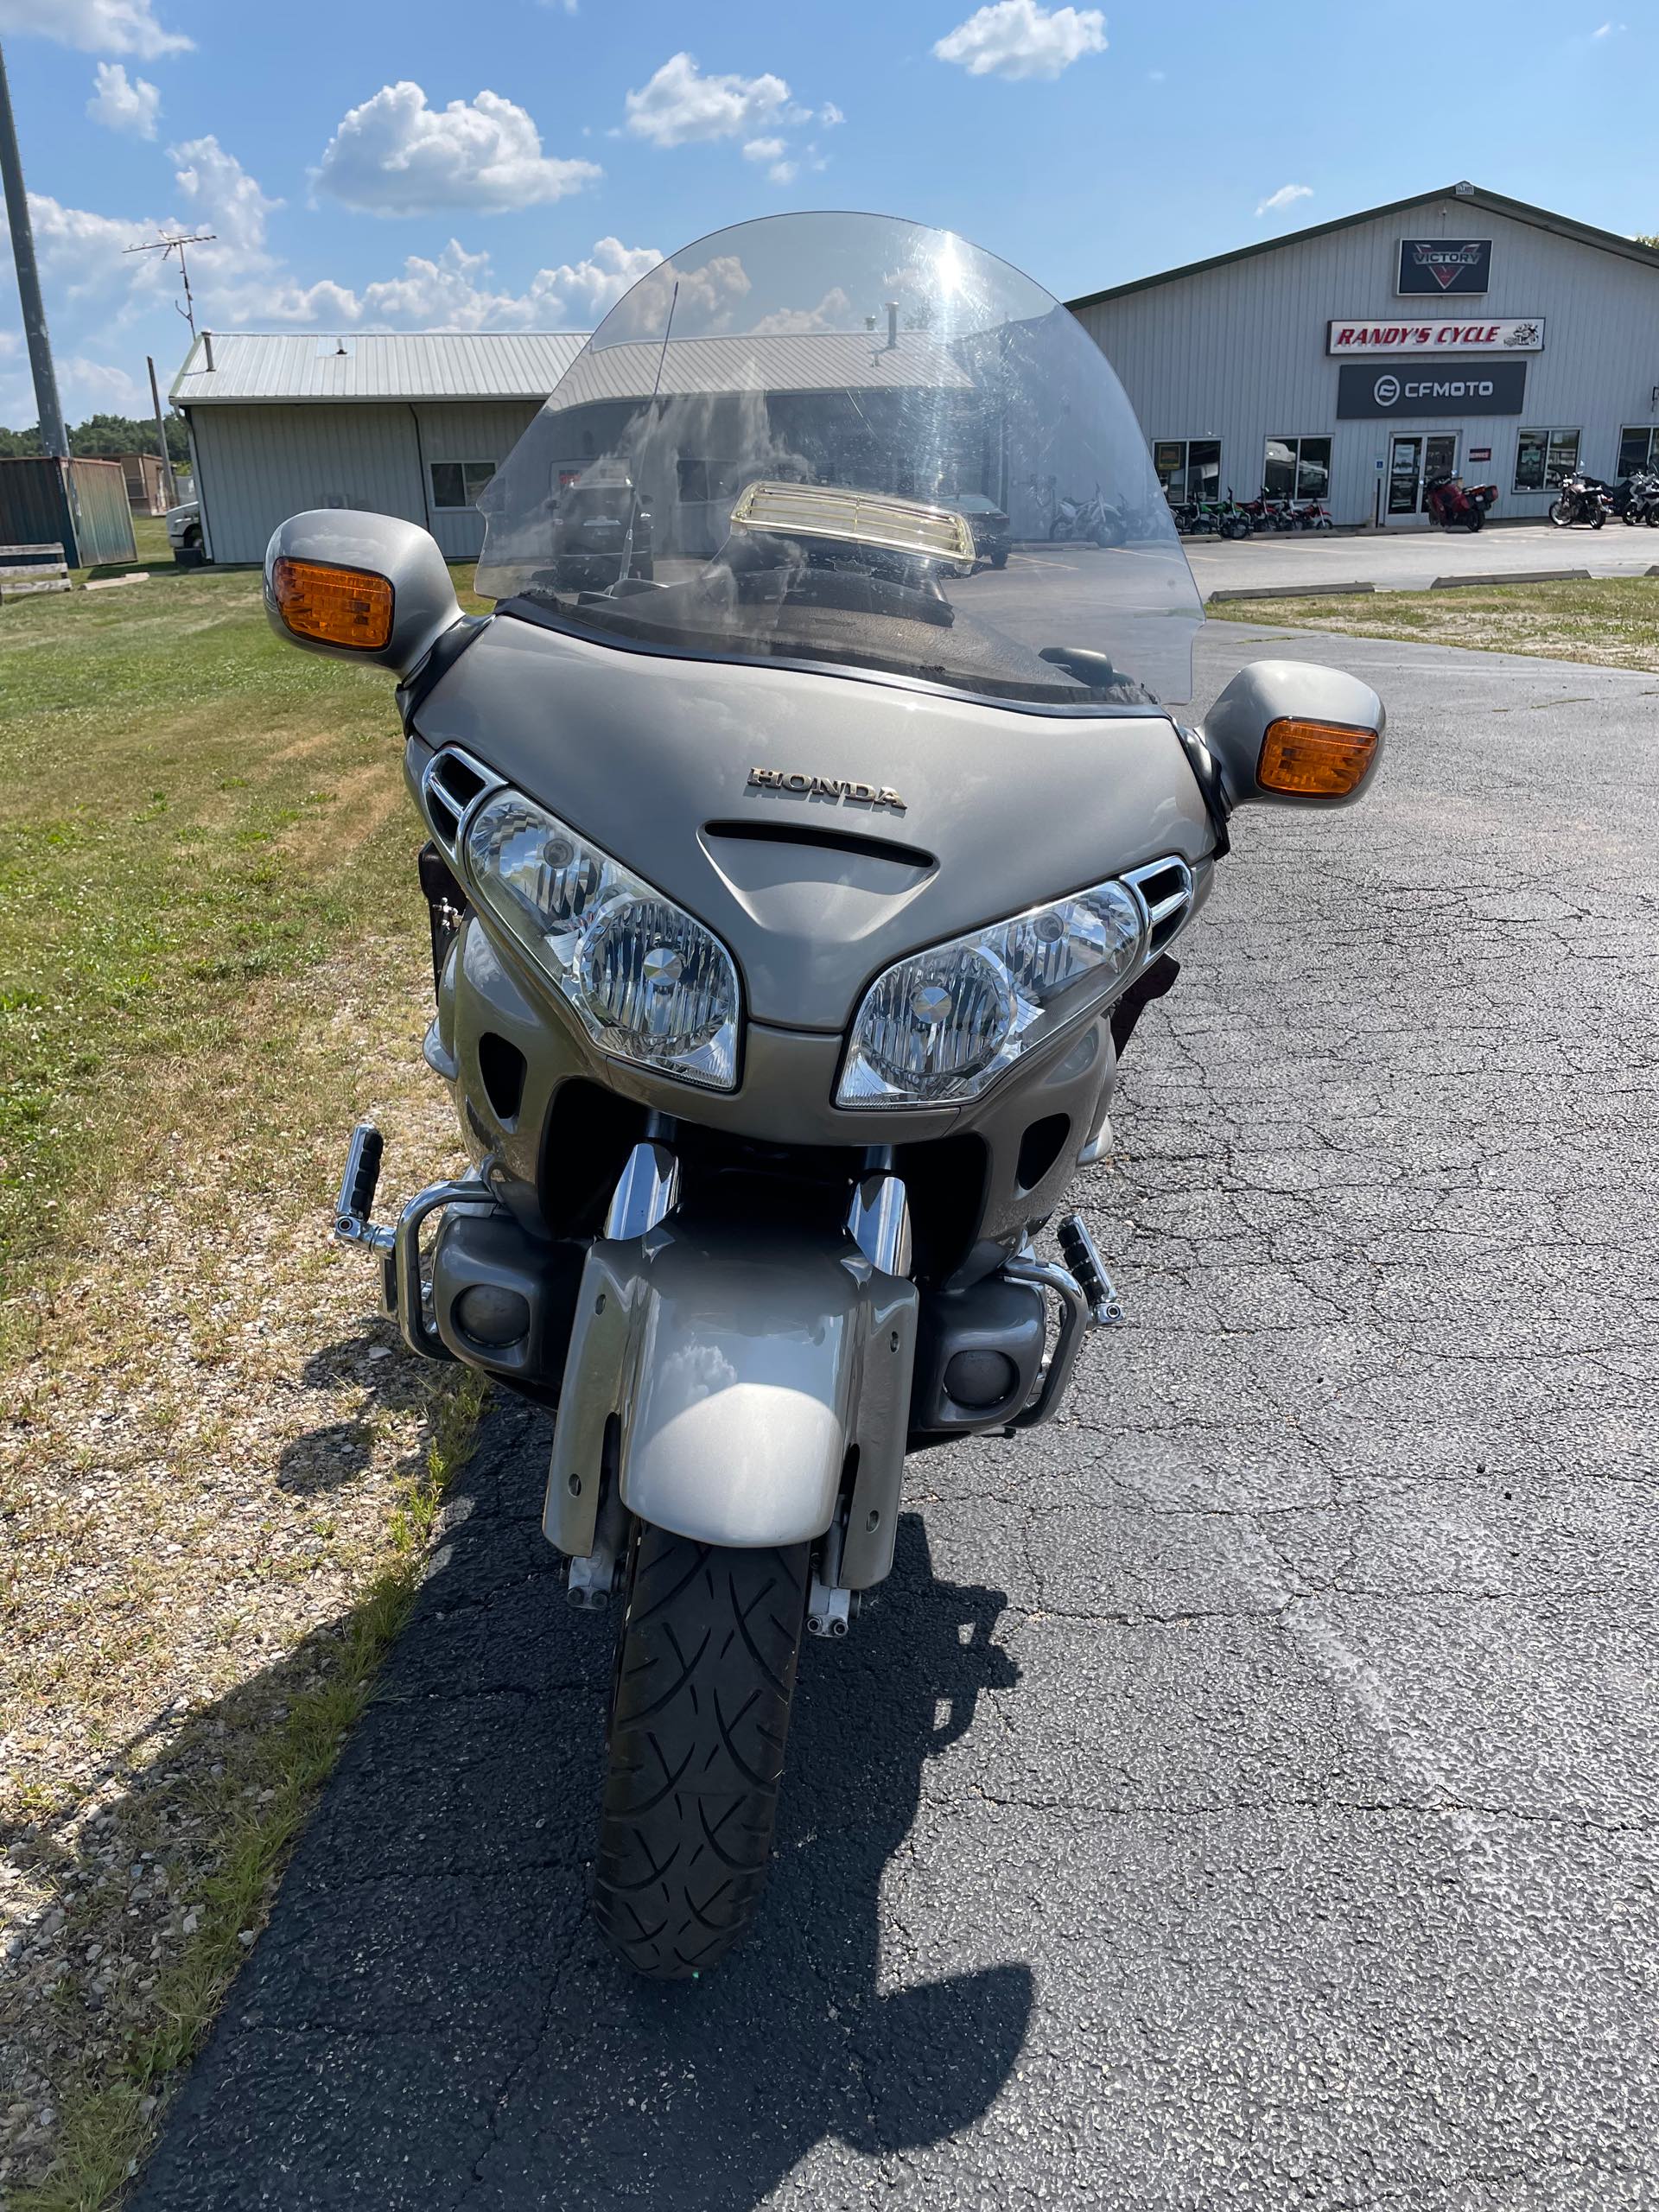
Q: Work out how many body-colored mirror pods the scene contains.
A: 2